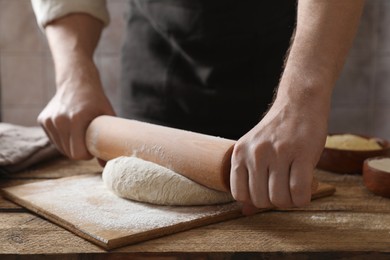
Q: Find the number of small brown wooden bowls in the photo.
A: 2